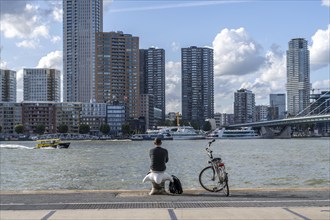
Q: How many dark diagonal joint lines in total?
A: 3